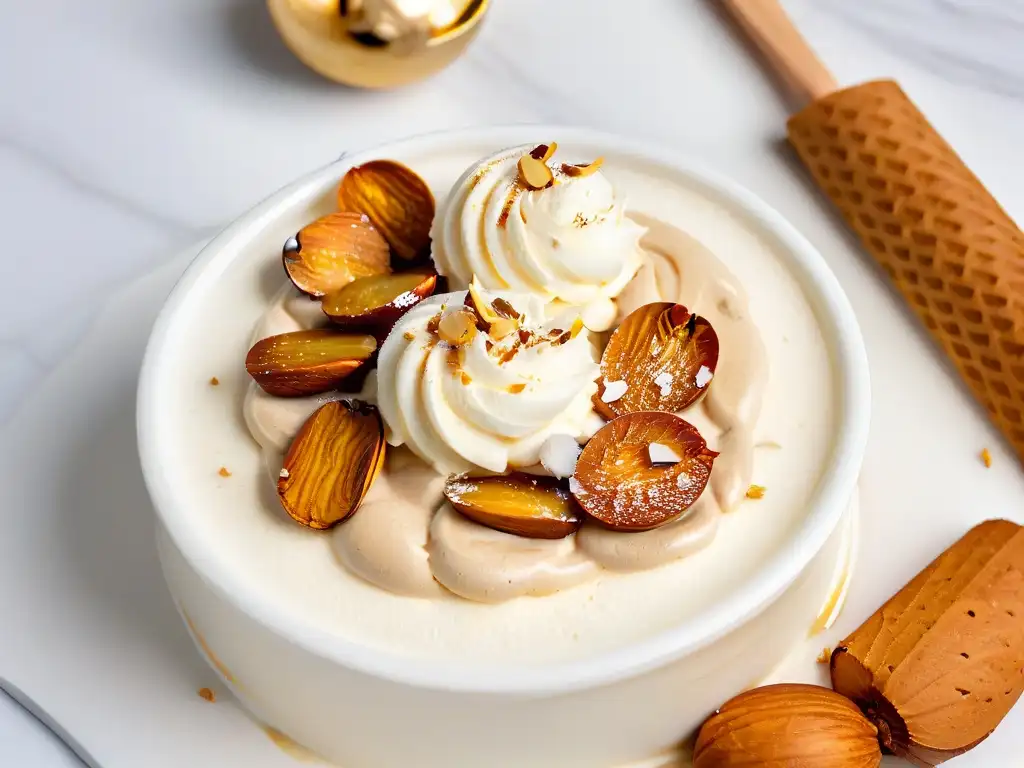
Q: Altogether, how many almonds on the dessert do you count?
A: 8